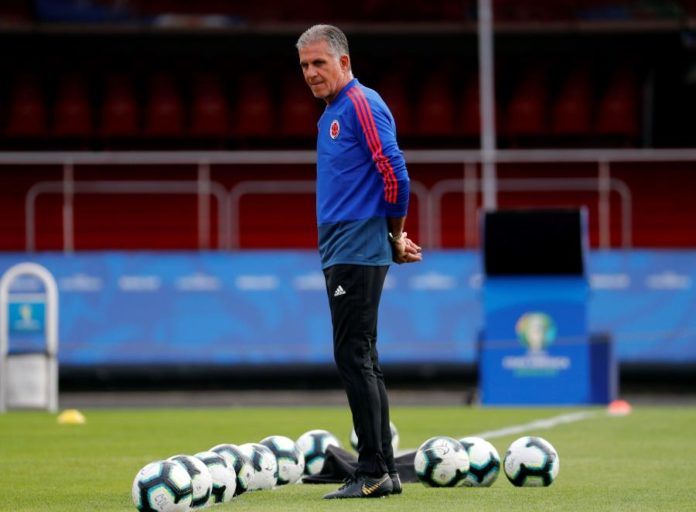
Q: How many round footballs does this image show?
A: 11